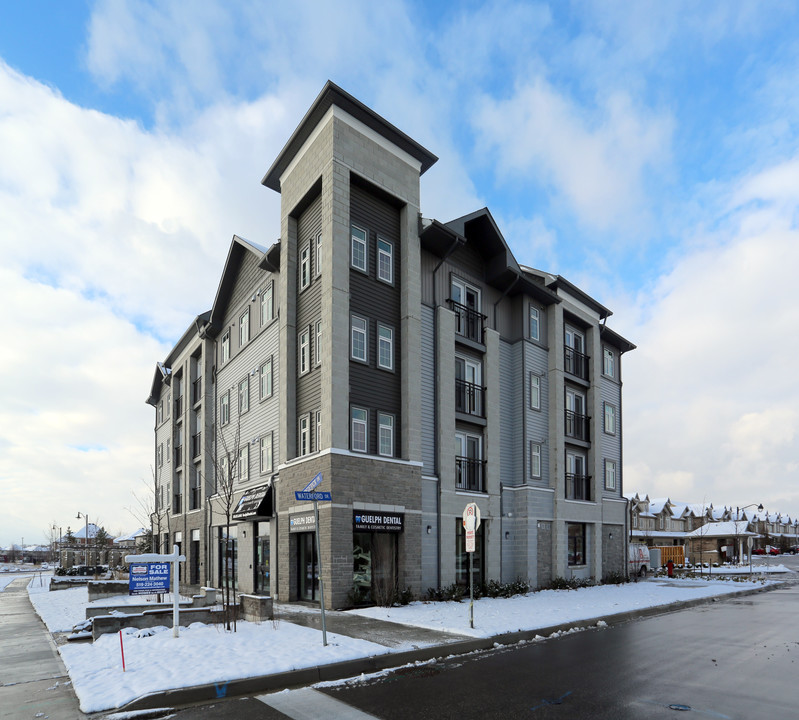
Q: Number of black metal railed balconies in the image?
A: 12